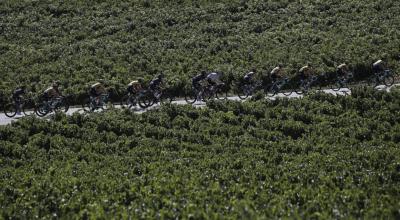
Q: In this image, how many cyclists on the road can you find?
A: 12